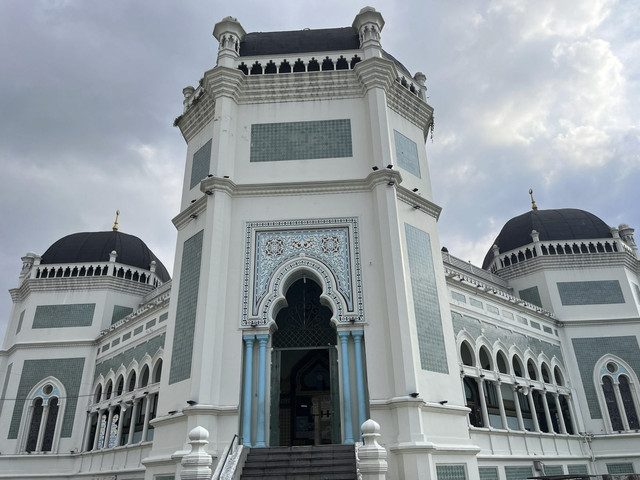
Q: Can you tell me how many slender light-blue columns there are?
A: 4